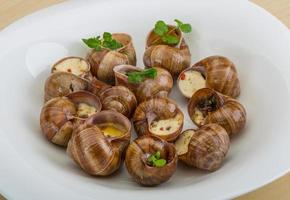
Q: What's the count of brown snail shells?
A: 12